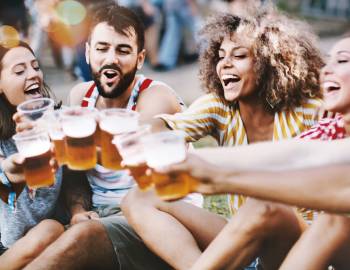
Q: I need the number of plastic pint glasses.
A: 7